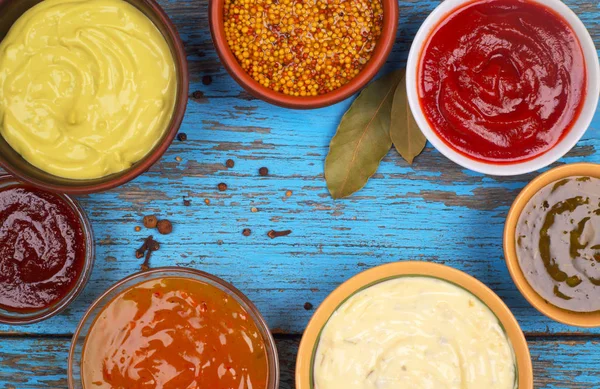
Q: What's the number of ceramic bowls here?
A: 5